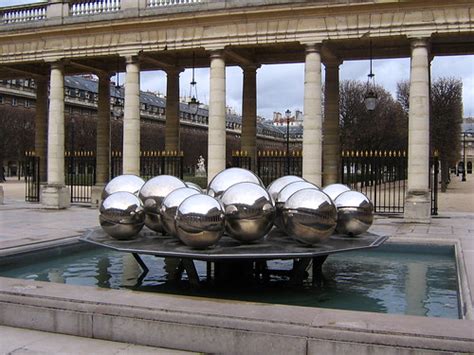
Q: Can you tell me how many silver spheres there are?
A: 13